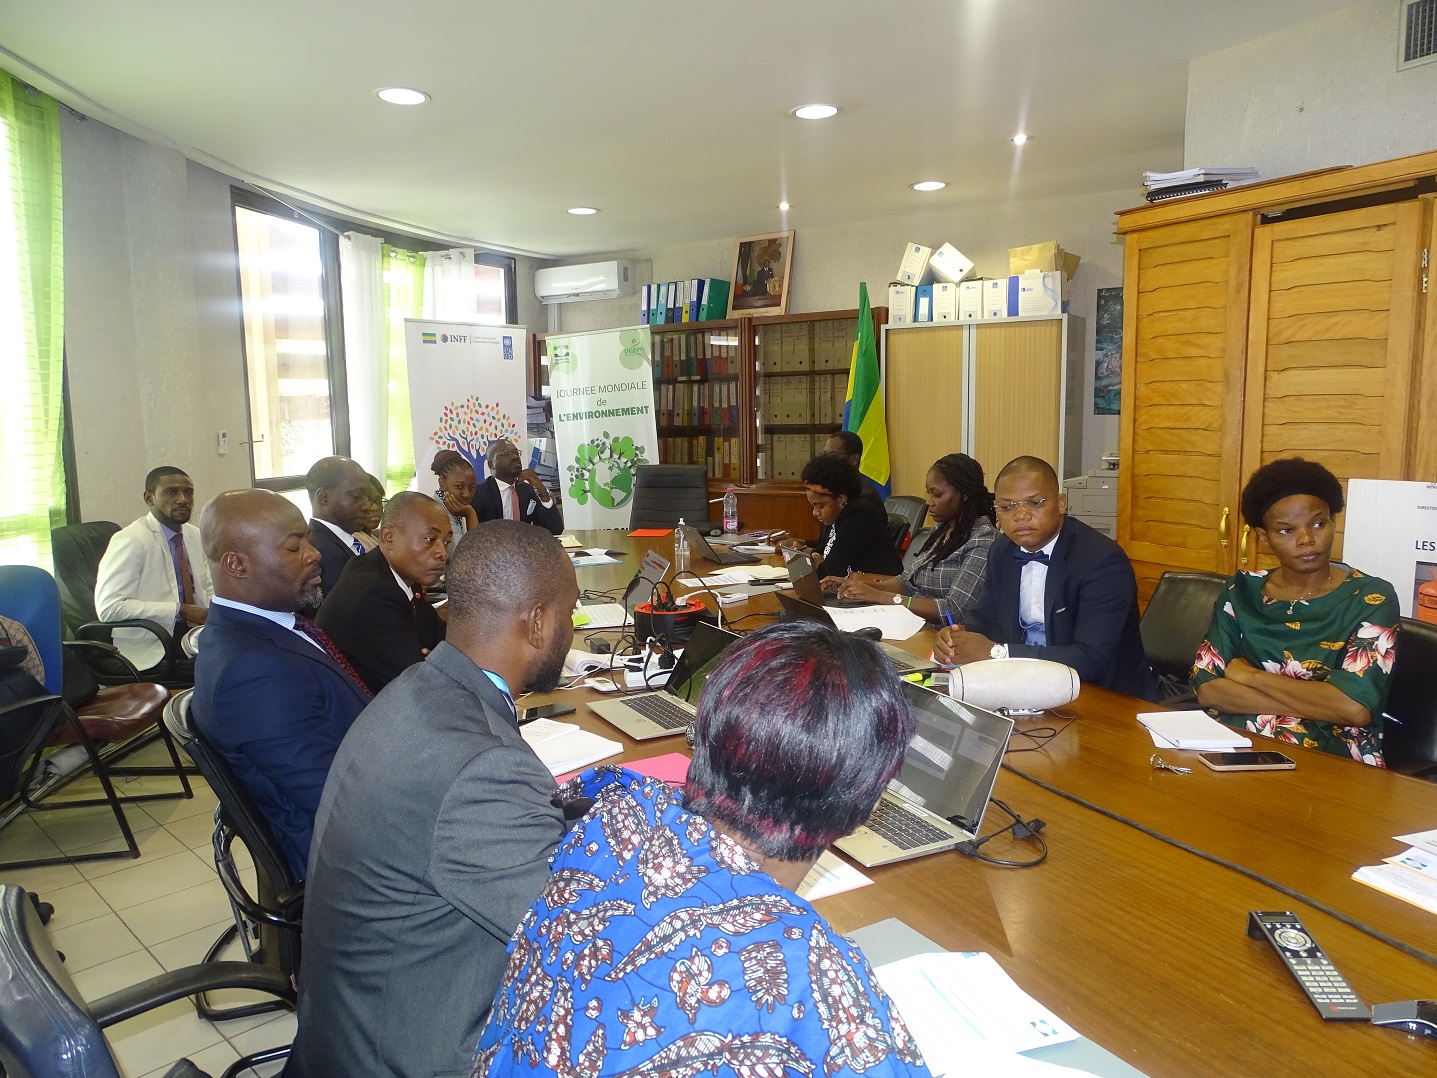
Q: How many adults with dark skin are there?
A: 14